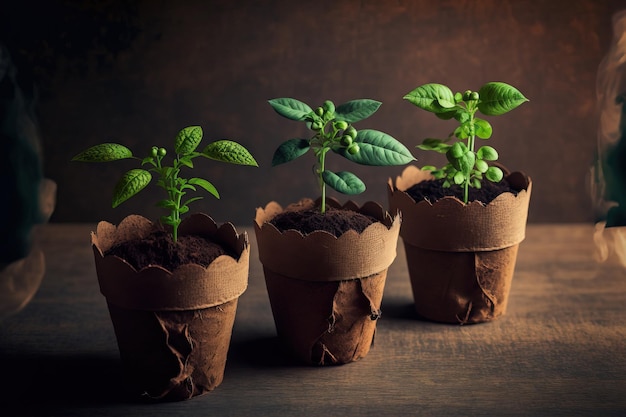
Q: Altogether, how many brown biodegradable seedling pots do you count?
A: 3